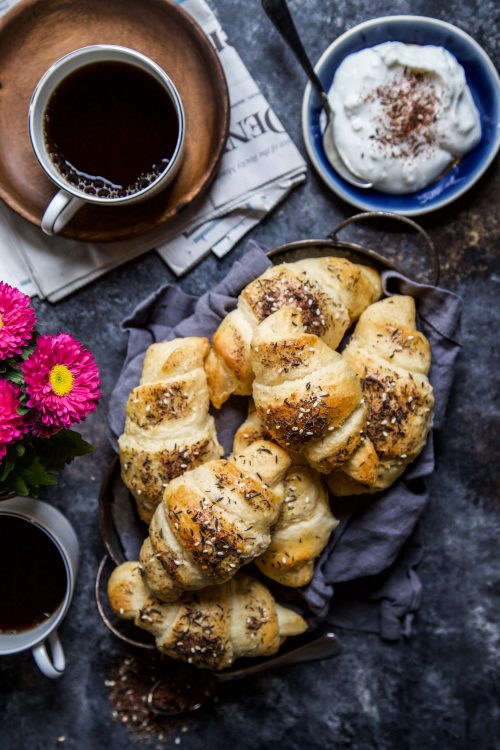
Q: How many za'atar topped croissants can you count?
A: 7